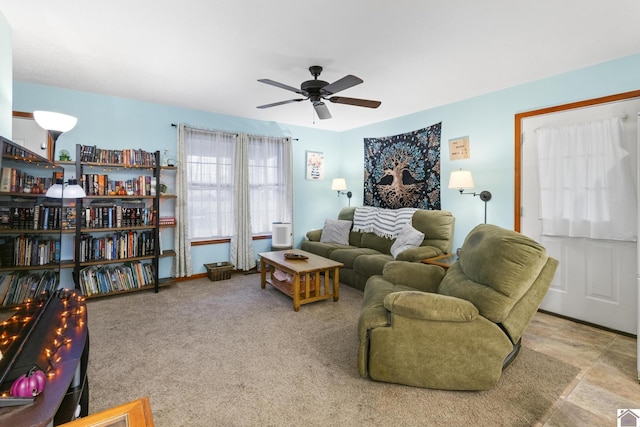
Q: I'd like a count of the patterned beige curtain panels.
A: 3